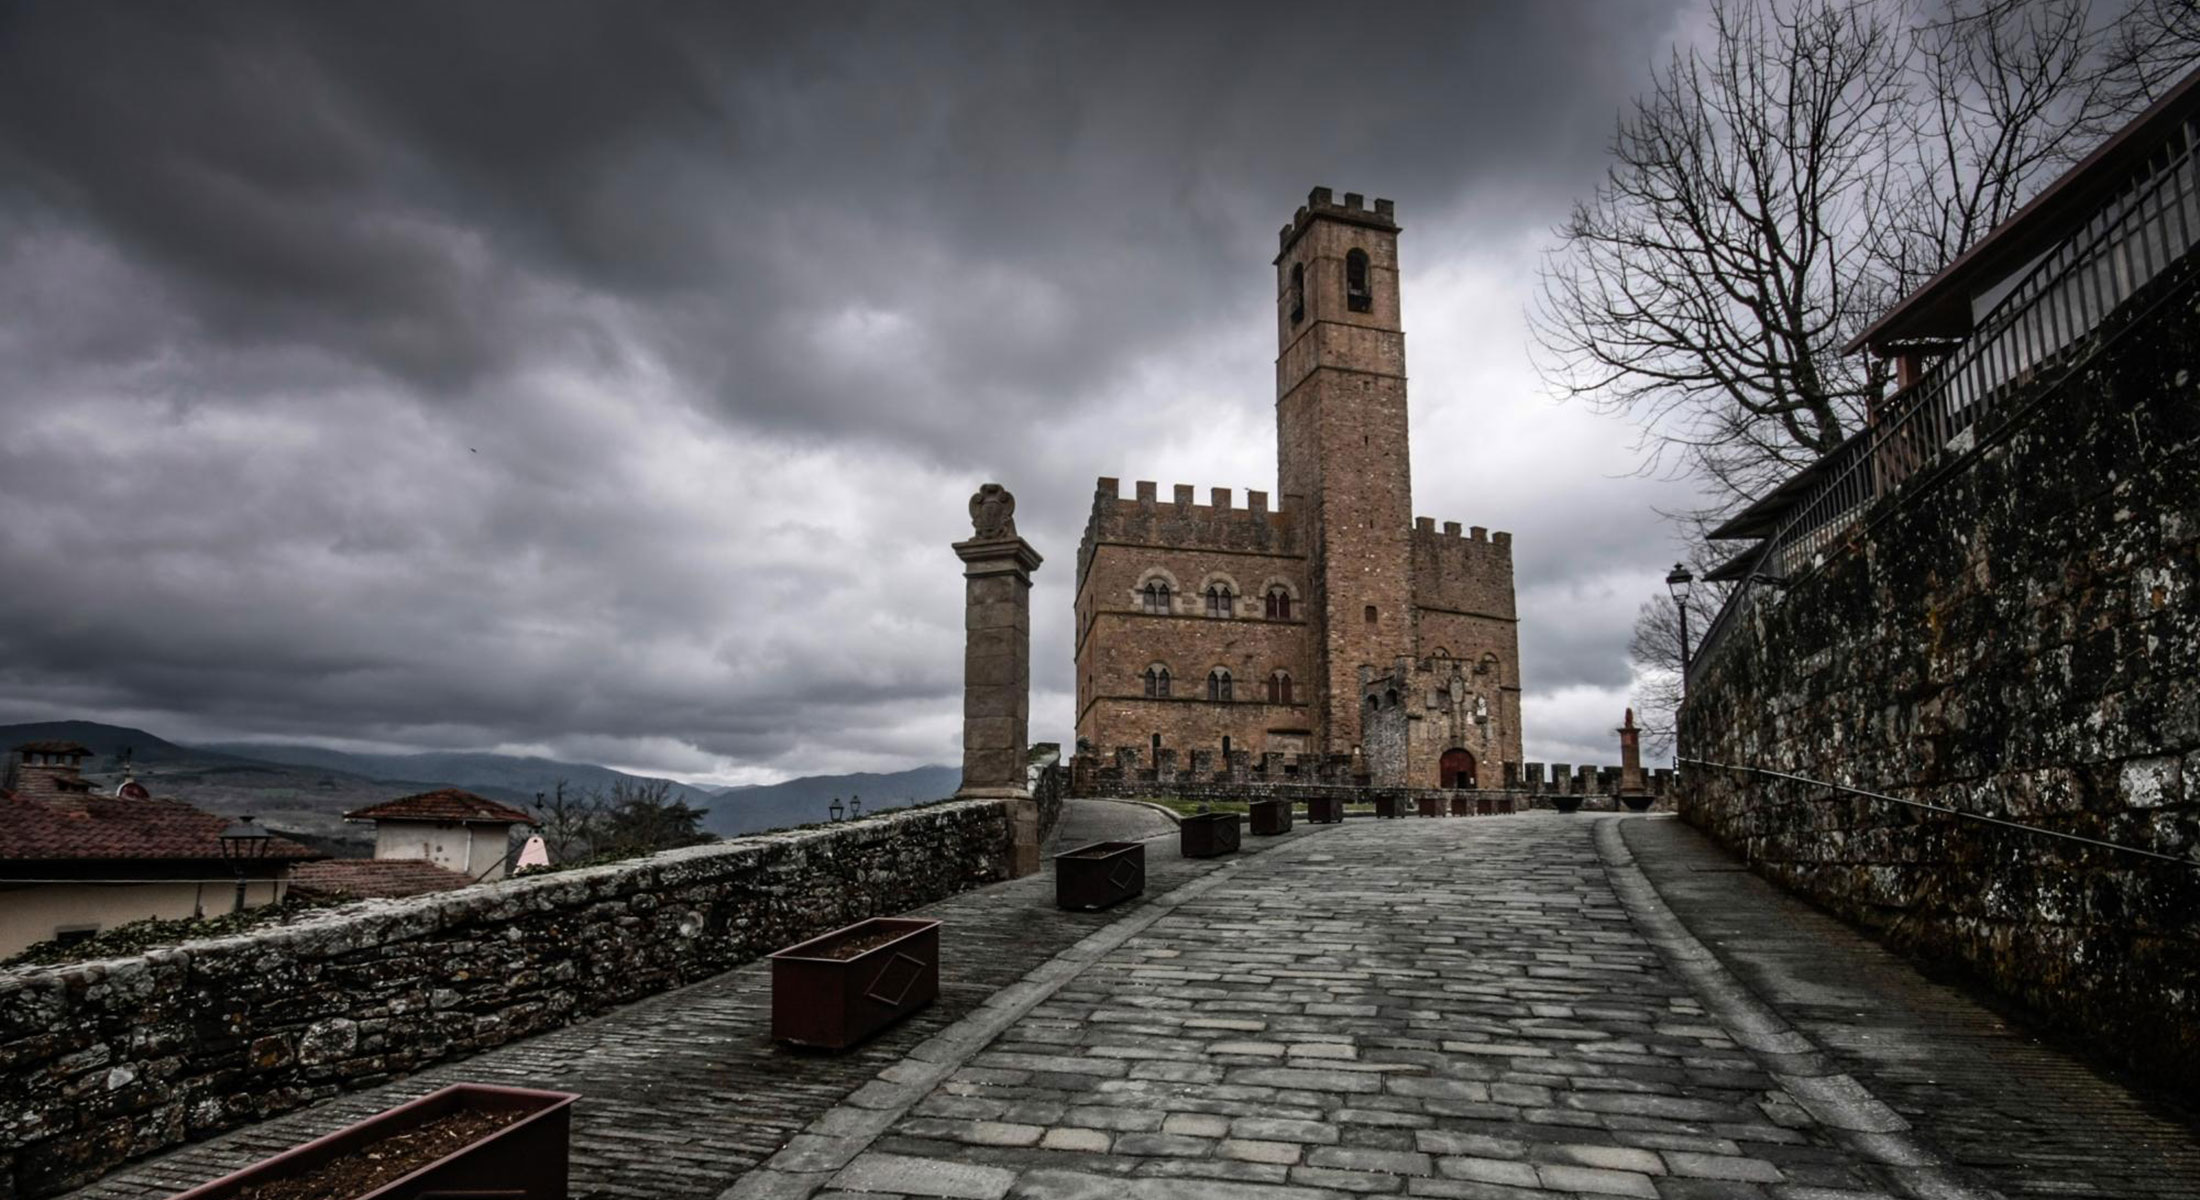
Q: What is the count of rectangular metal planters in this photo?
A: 11